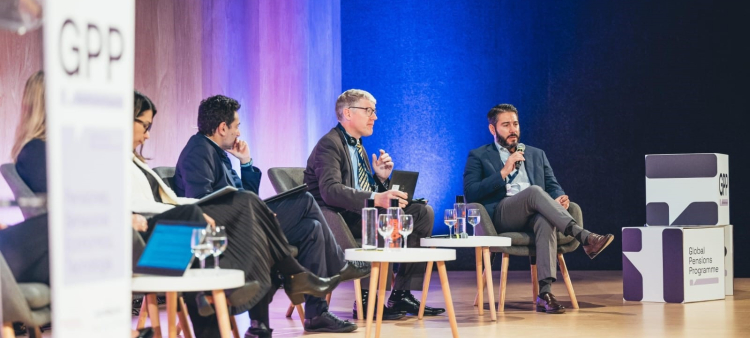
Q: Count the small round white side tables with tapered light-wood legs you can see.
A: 3